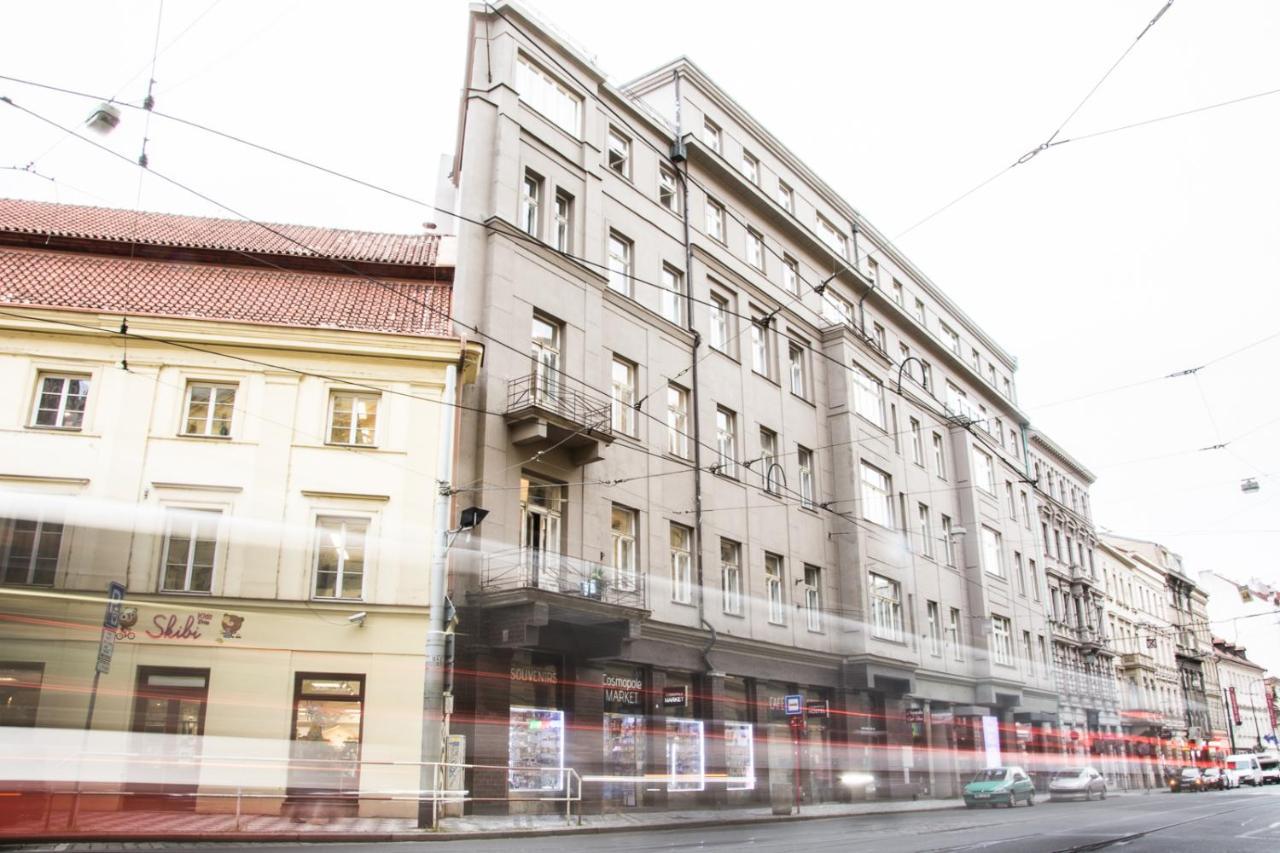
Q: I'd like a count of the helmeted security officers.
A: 0